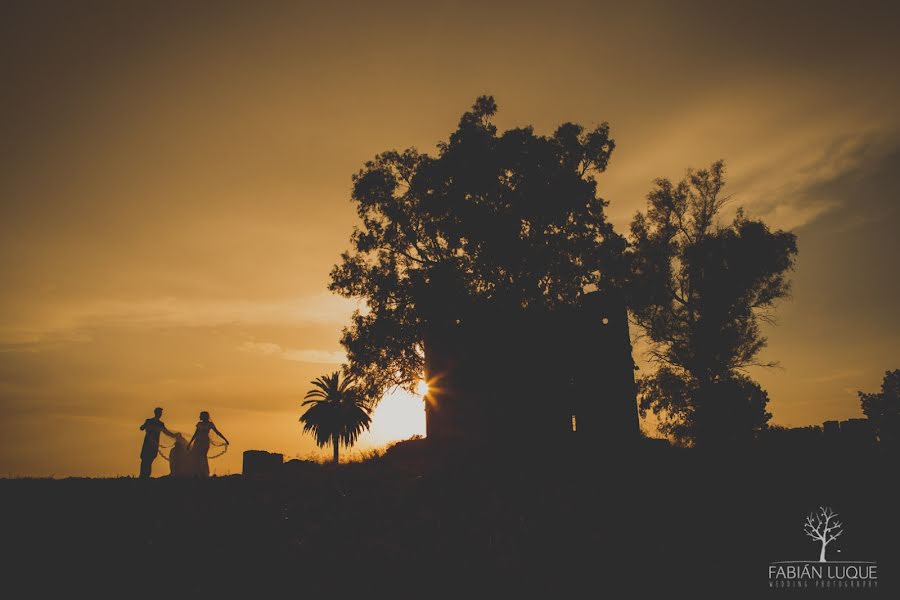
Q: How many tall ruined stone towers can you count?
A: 1